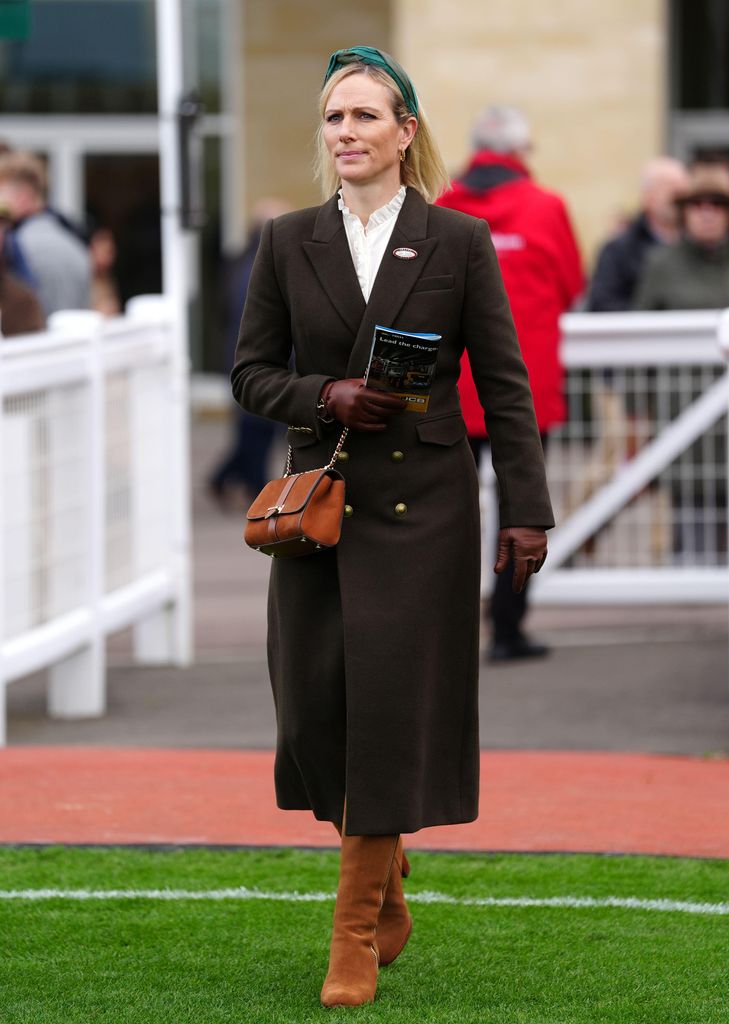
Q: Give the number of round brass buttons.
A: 4